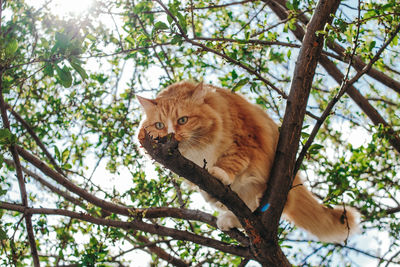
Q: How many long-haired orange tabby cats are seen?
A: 1